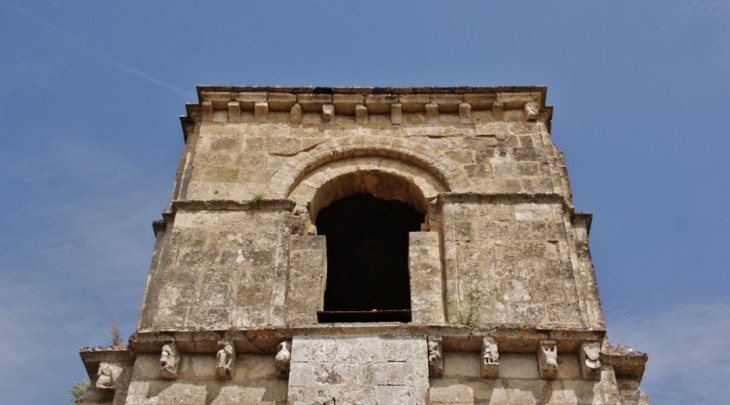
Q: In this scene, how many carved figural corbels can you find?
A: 8